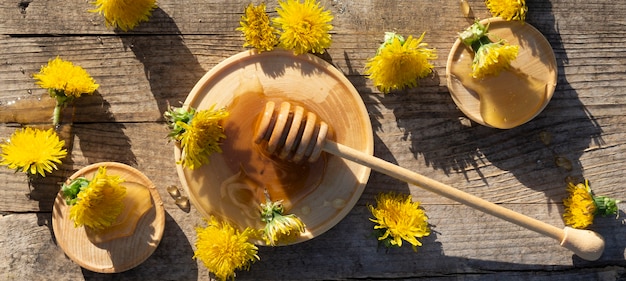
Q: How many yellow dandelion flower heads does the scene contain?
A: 14